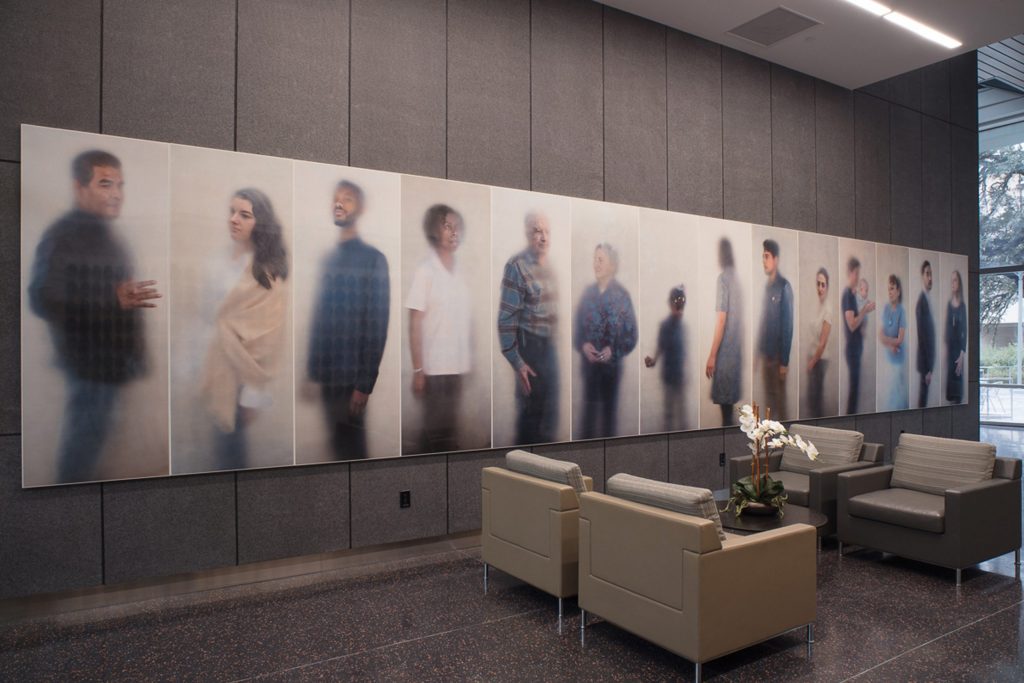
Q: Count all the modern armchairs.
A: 4